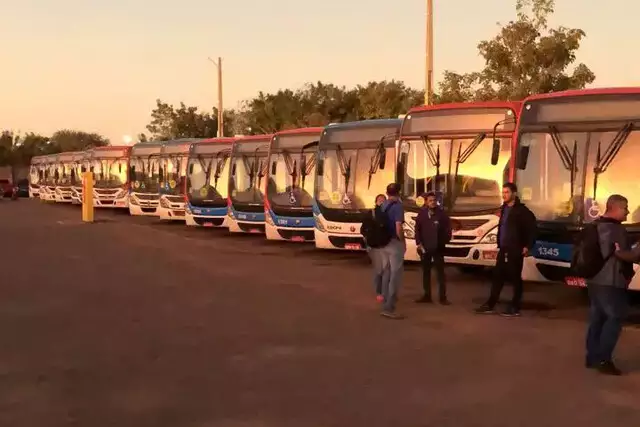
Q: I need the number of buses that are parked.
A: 14